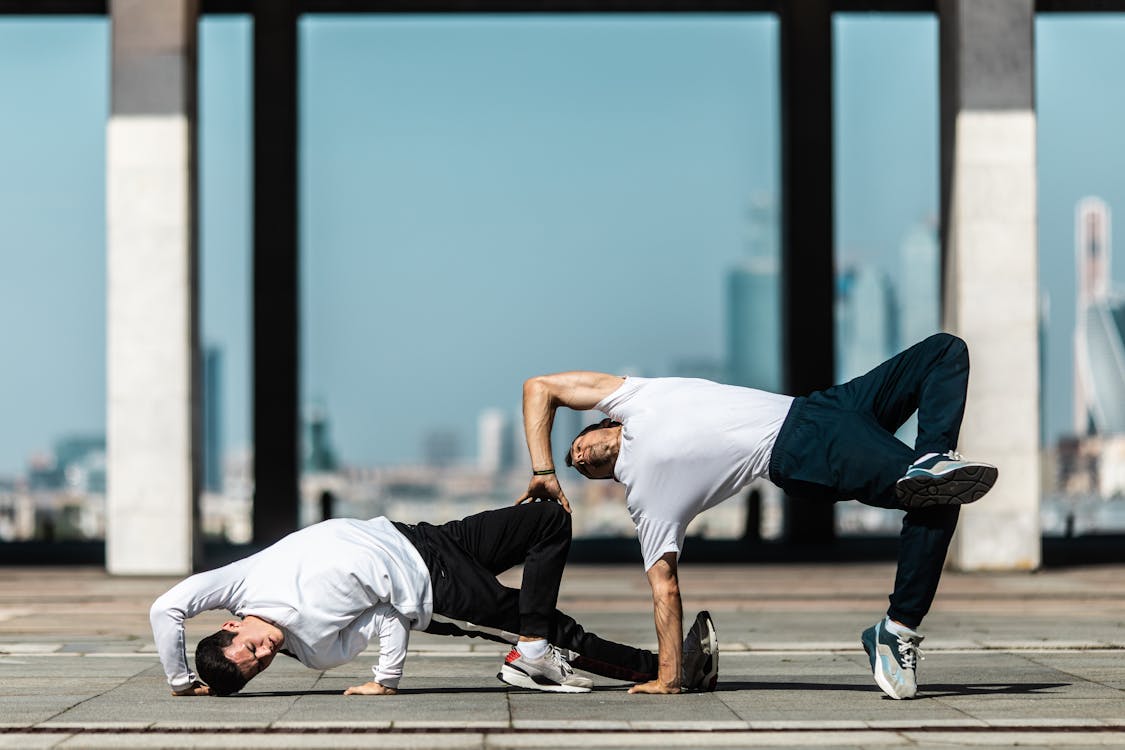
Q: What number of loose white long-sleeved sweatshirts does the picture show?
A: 1